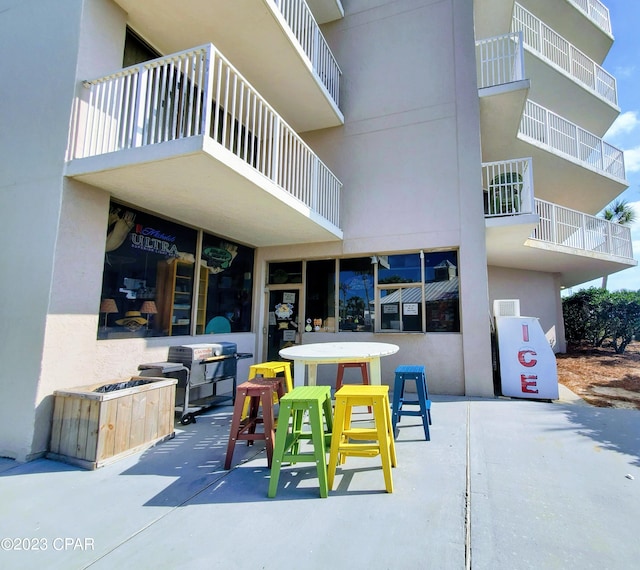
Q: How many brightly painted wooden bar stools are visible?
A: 6